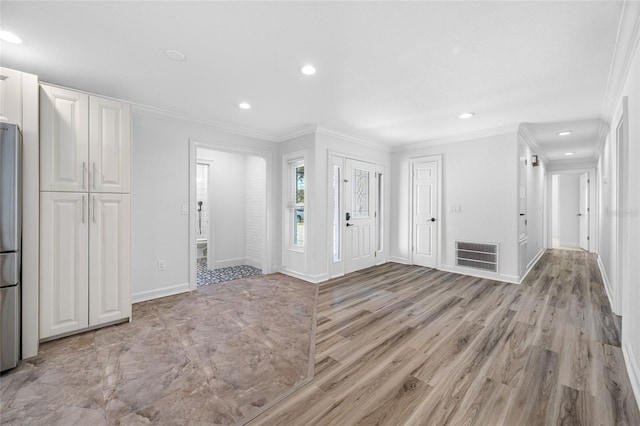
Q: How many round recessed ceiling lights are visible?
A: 6